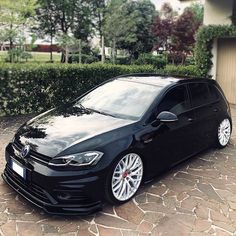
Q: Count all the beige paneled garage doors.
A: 1